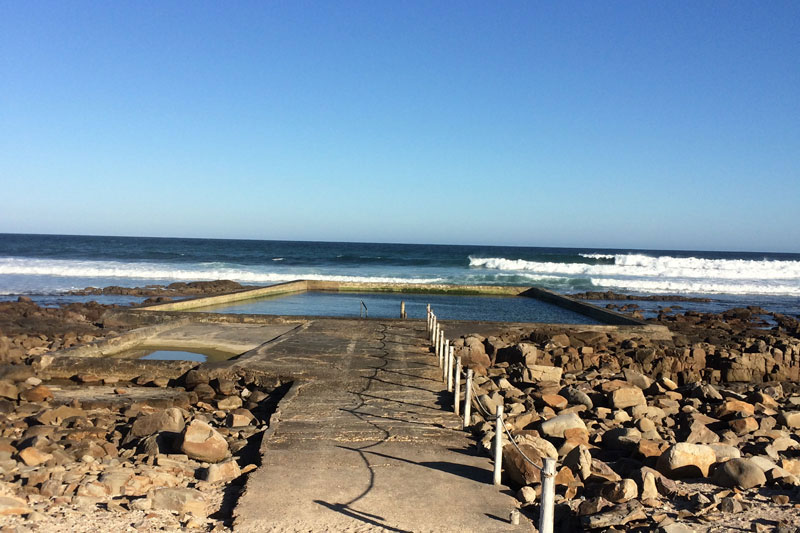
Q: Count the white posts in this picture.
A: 11